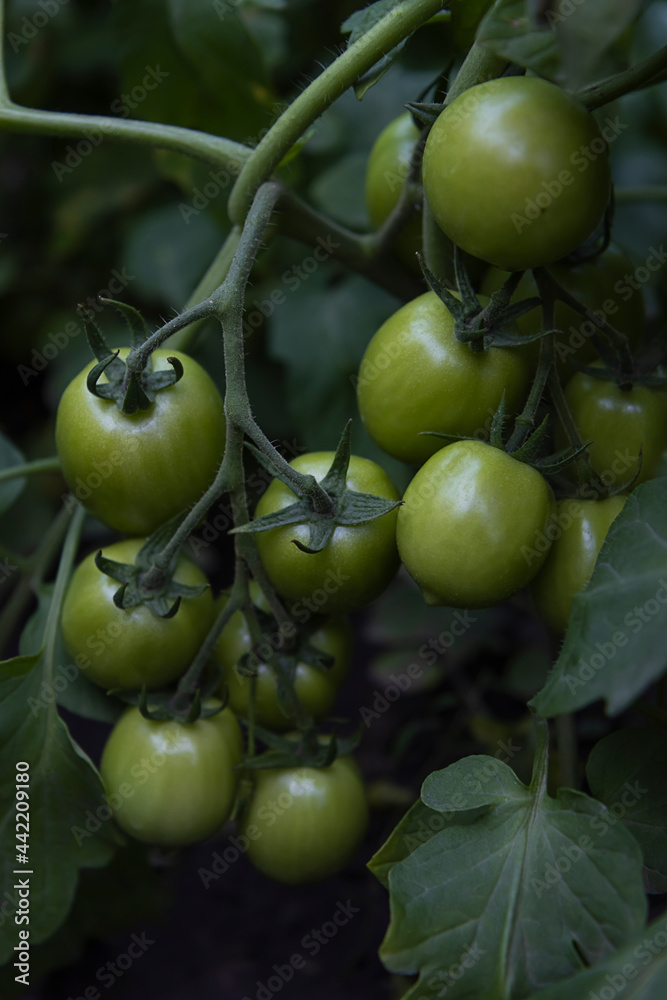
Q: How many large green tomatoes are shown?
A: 13